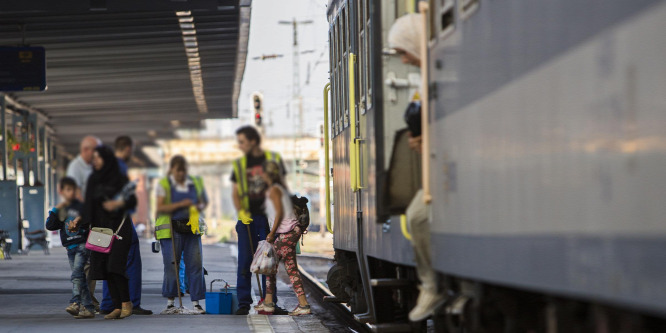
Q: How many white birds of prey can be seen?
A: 0